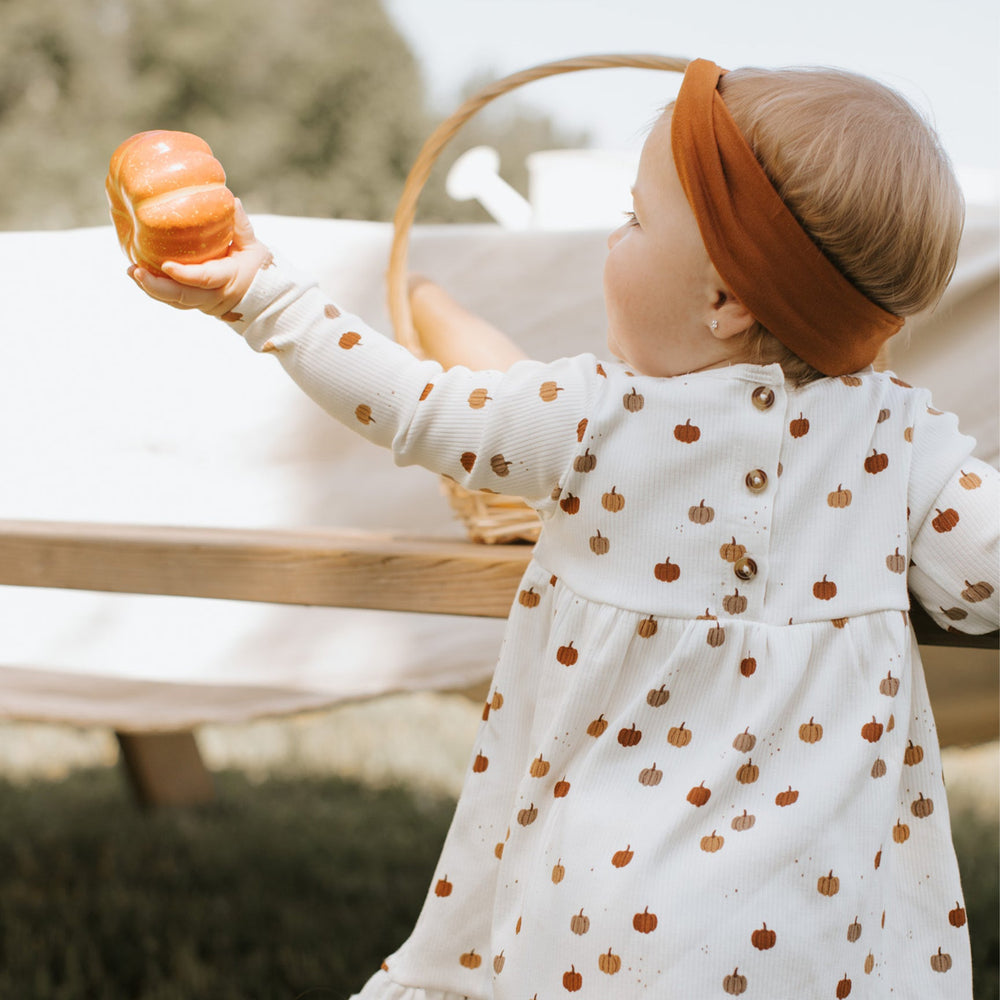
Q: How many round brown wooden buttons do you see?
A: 3